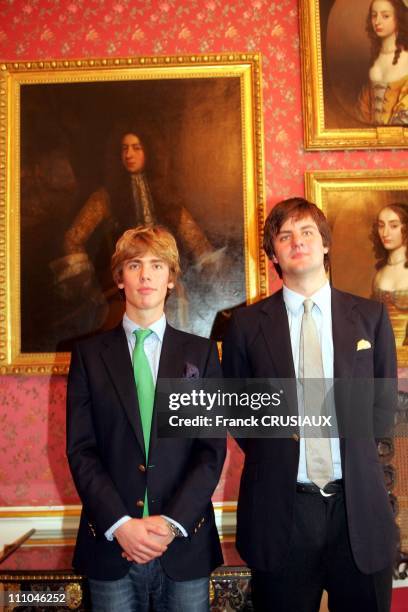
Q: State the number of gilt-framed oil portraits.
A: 3